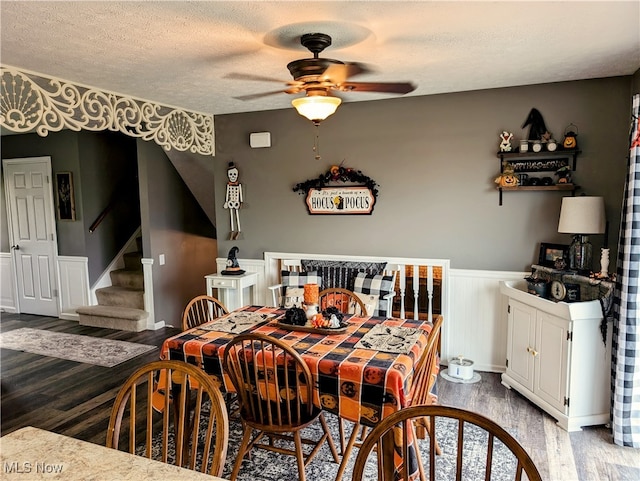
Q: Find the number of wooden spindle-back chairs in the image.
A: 6